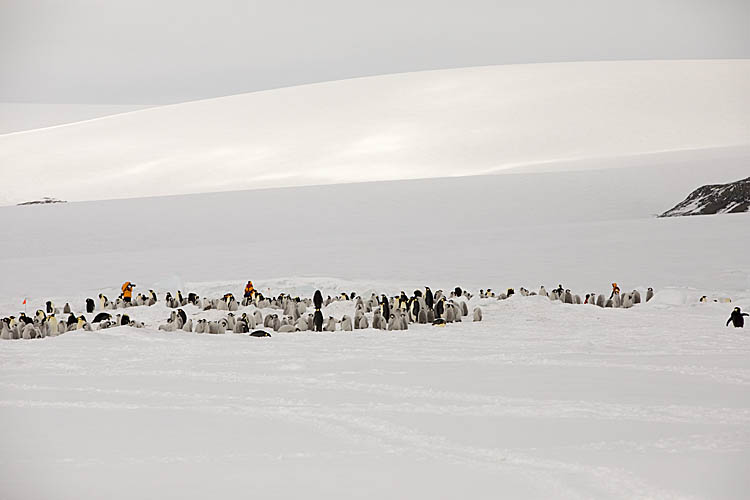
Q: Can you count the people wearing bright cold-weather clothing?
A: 3